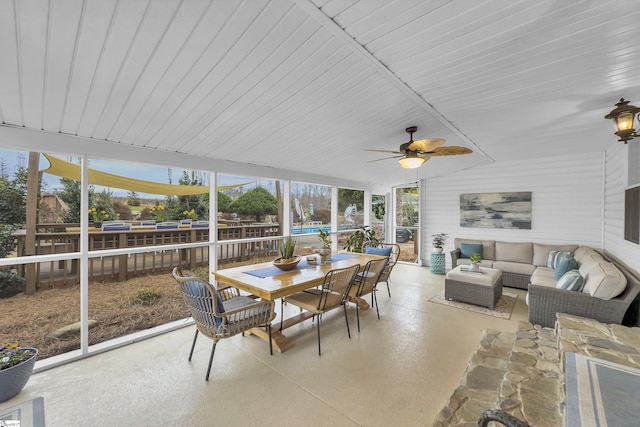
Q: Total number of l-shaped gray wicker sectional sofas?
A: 1